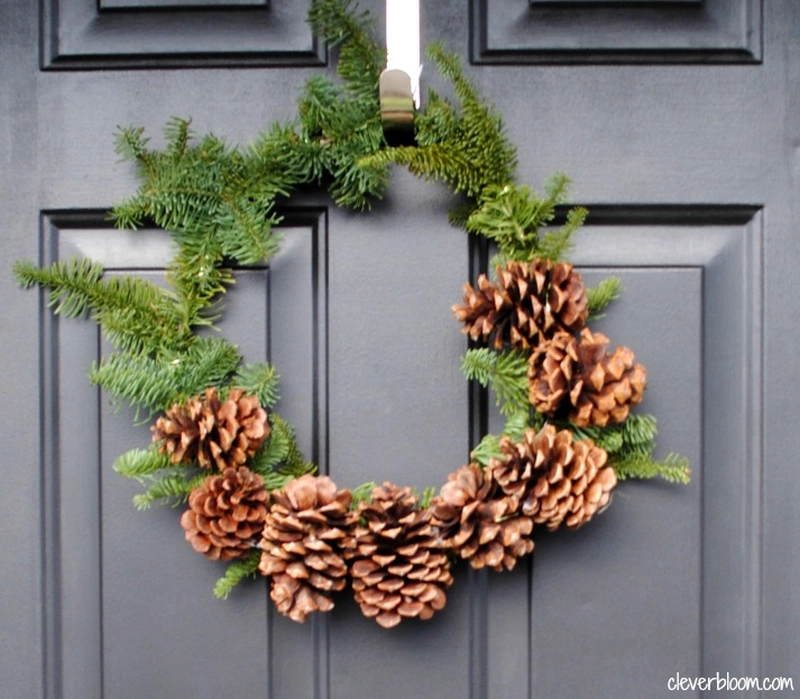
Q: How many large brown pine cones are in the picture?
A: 8